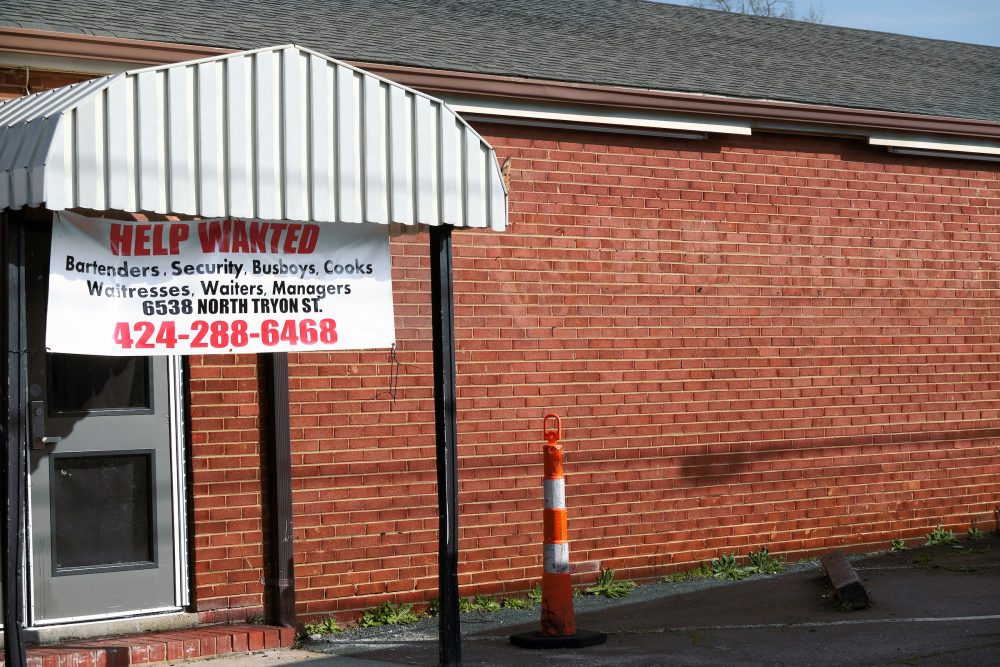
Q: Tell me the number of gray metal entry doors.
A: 1